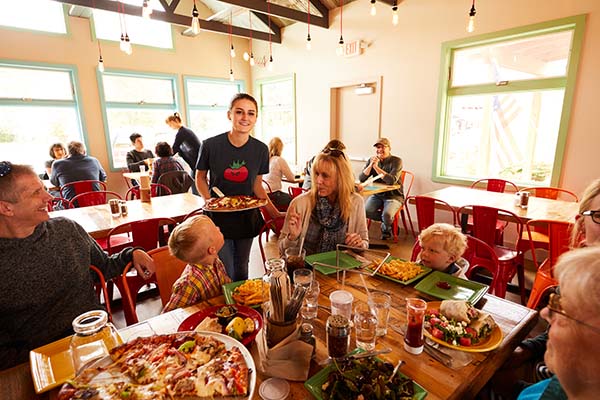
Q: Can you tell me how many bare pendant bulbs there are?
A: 14